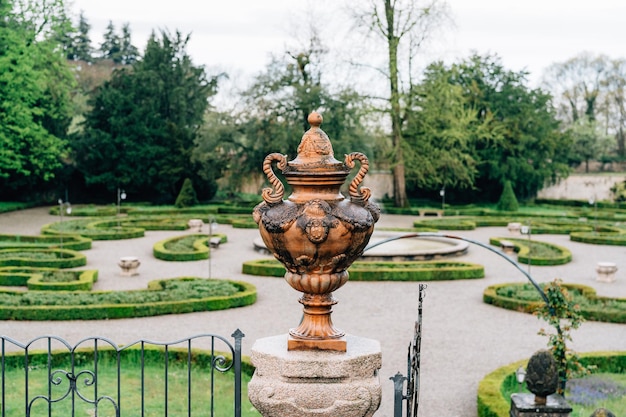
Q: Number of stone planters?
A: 4